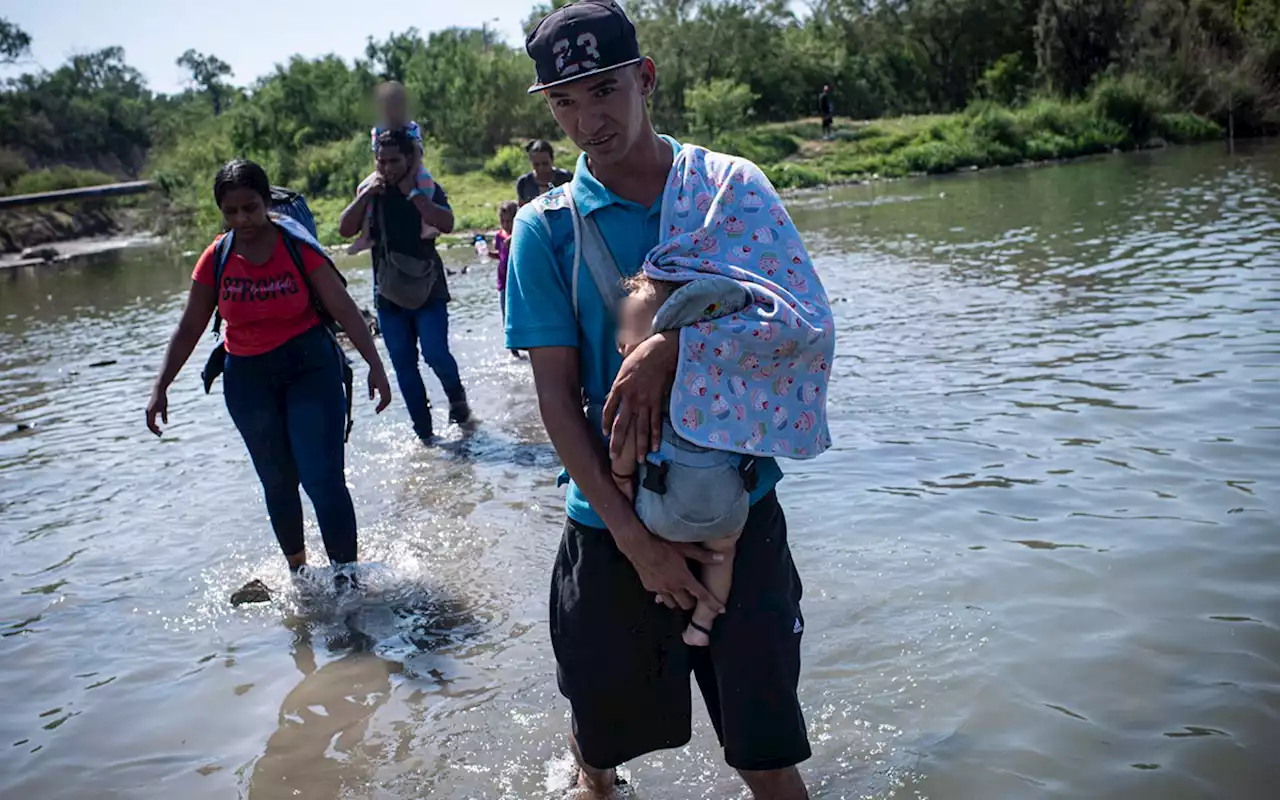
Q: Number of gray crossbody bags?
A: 1